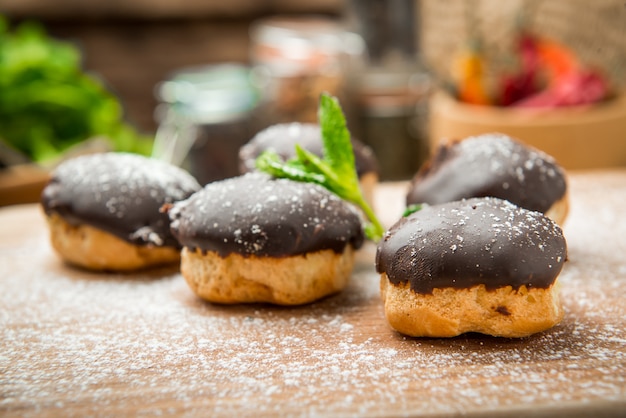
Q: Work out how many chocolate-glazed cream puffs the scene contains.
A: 5